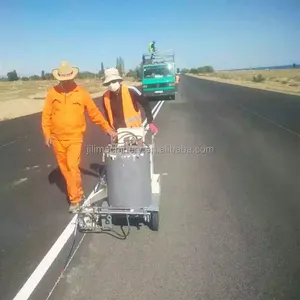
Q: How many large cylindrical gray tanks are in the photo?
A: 1